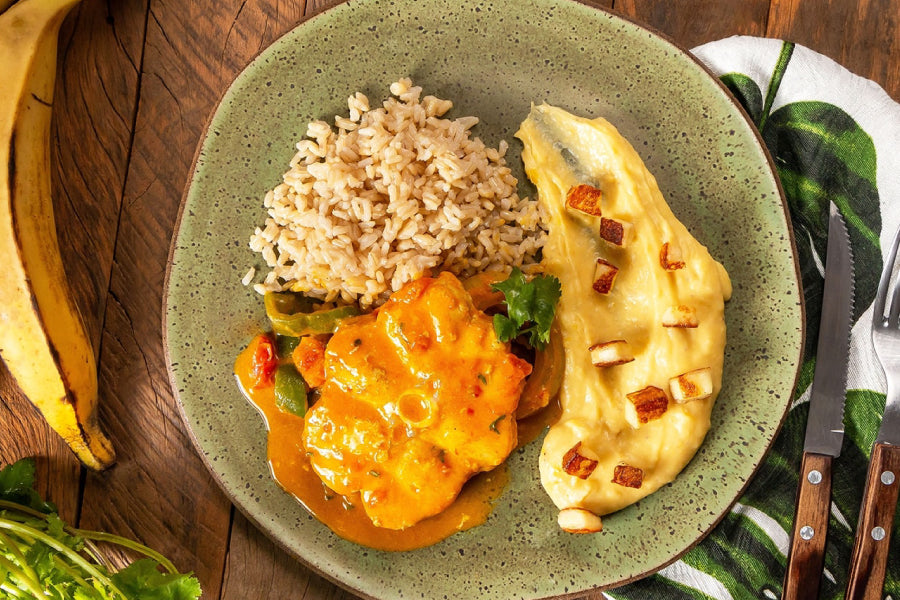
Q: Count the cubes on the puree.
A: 11